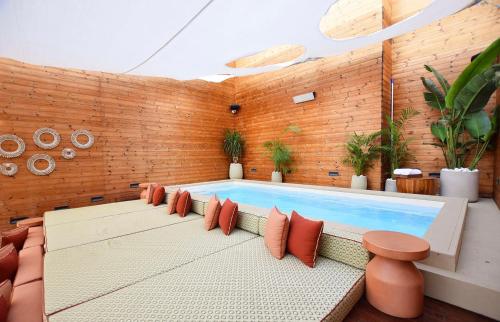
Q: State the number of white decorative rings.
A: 6